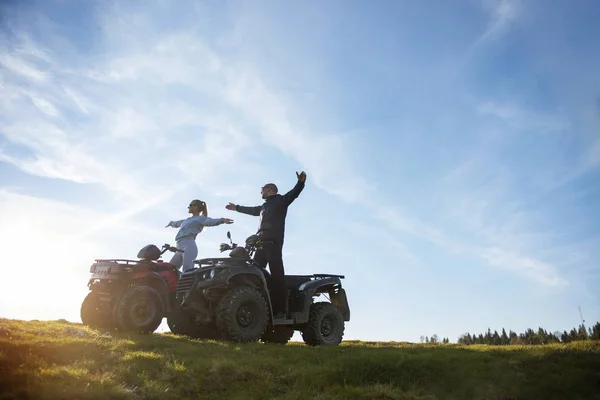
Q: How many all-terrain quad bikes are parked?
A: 2